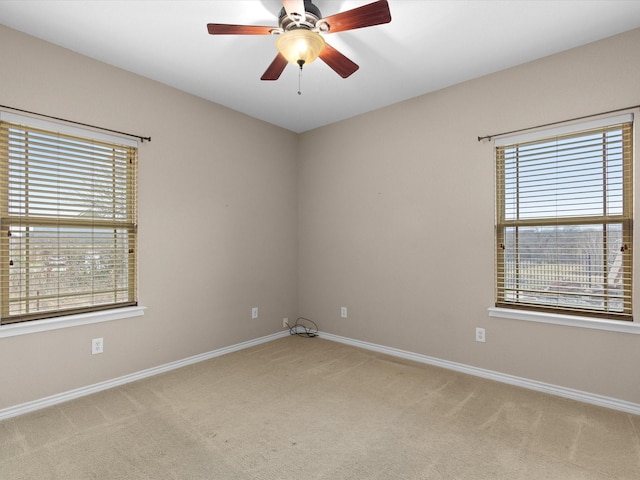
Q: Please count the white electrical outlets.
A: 4